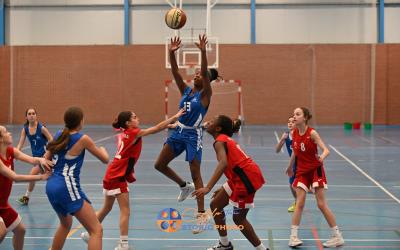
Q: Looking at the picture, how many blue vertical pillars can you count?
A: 4